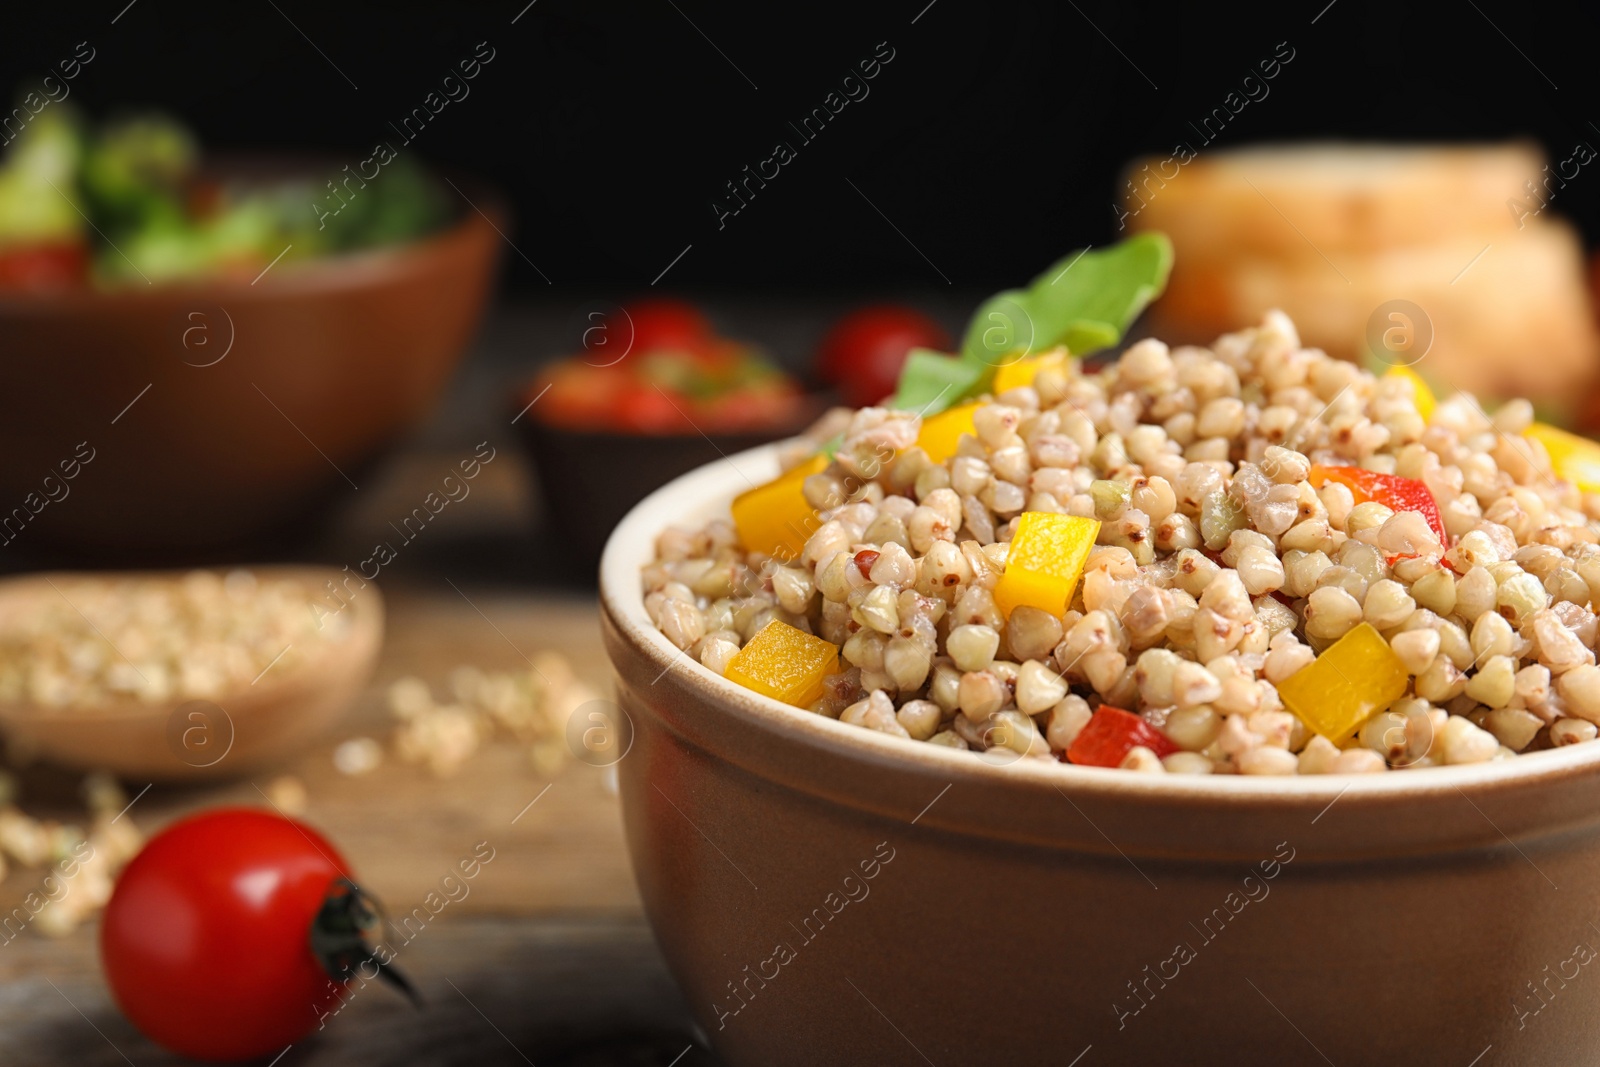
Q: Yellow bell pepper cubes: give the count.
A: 8